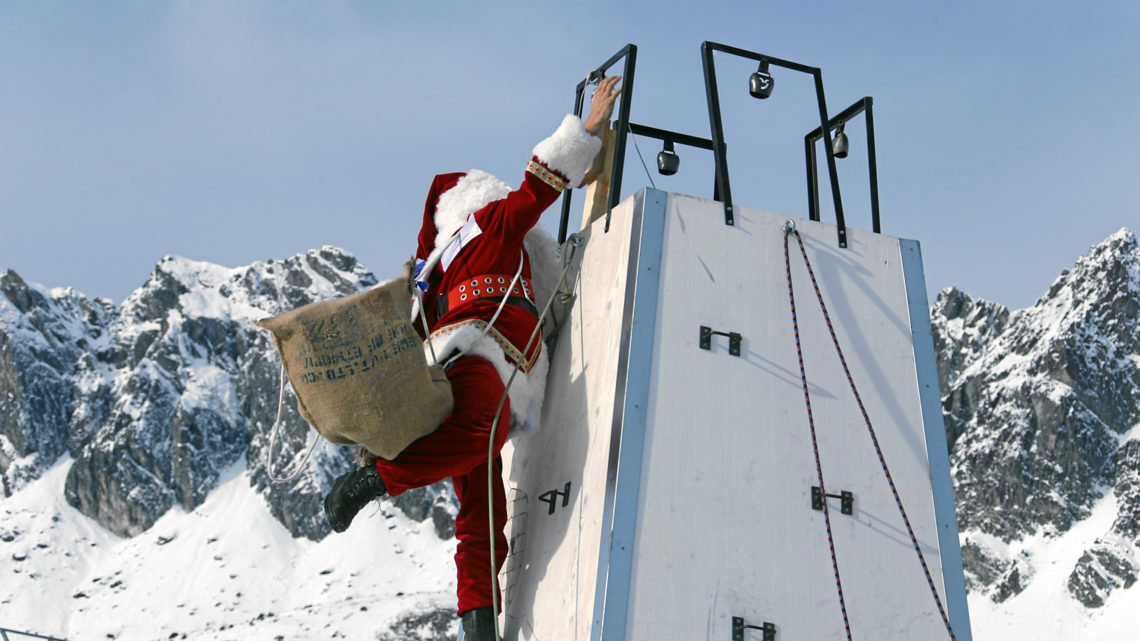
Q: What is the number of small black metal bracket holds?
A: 4